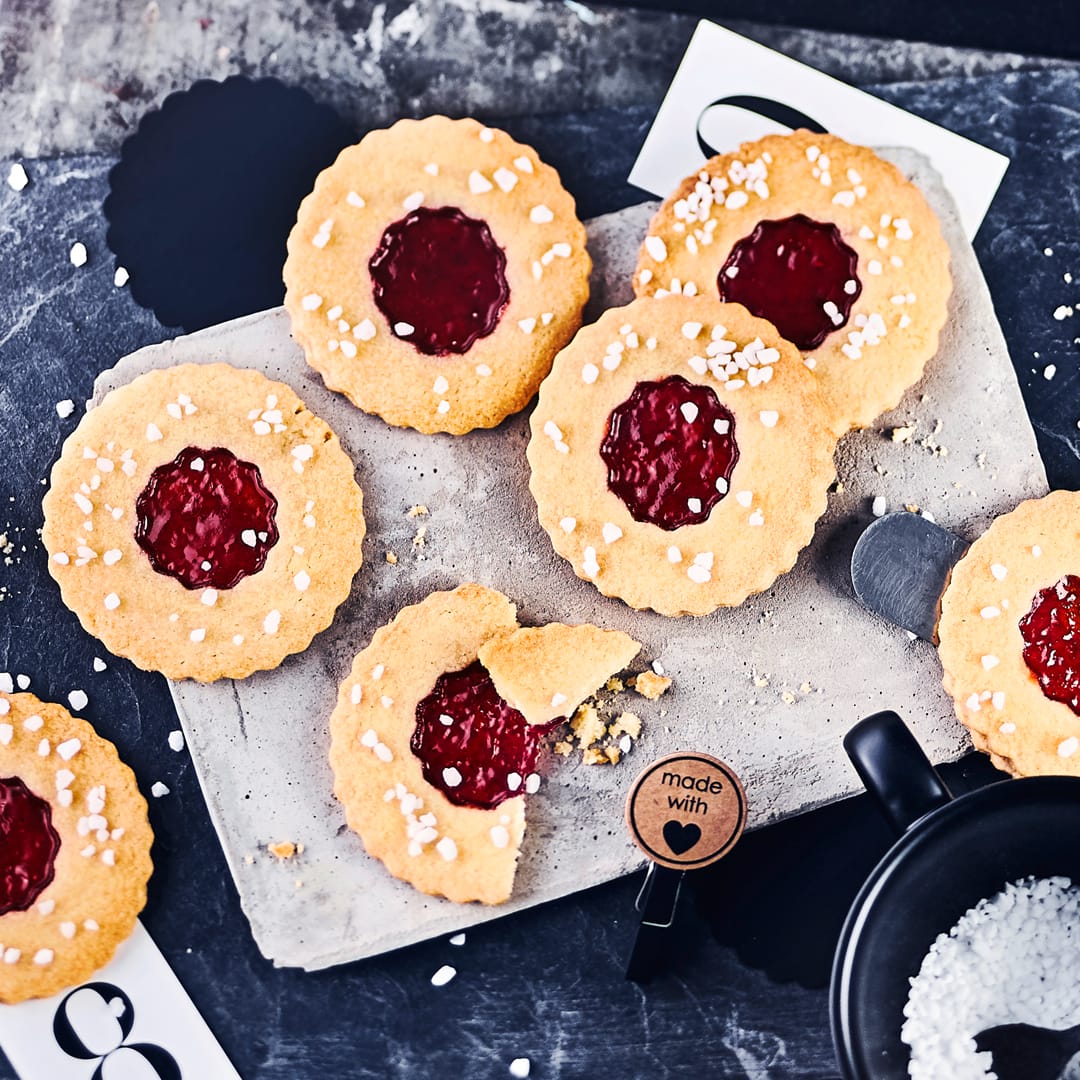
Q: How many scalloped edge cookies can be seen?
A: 7